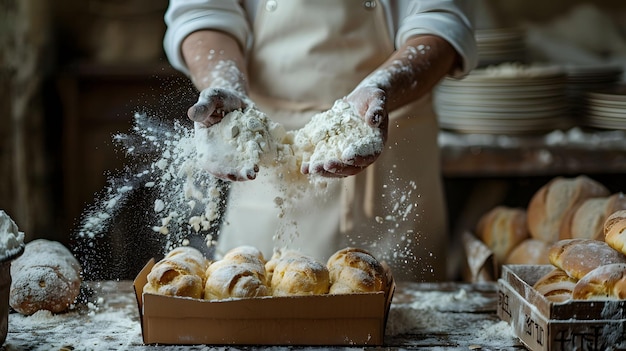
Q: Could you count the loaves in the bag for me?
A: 4